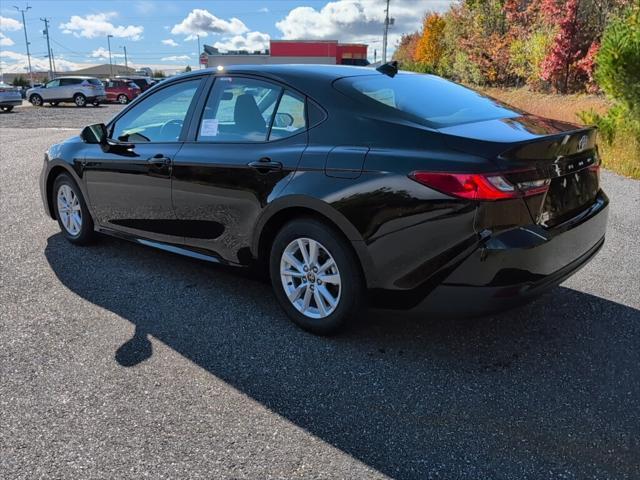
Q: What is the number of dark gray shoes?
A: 0